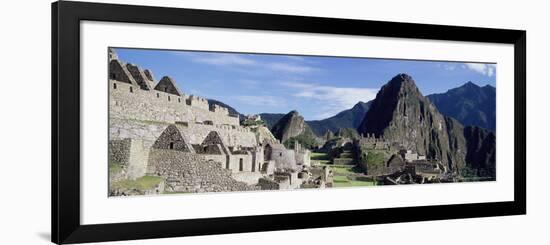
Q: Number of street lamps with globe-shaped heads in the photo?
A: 0